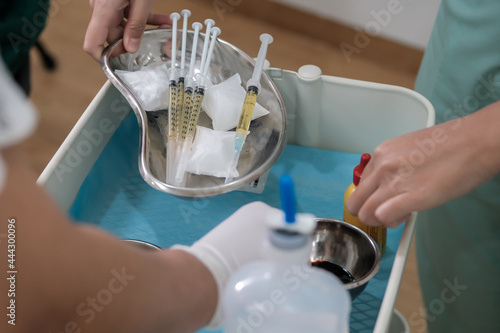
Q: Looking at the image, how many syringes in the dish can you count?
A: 6